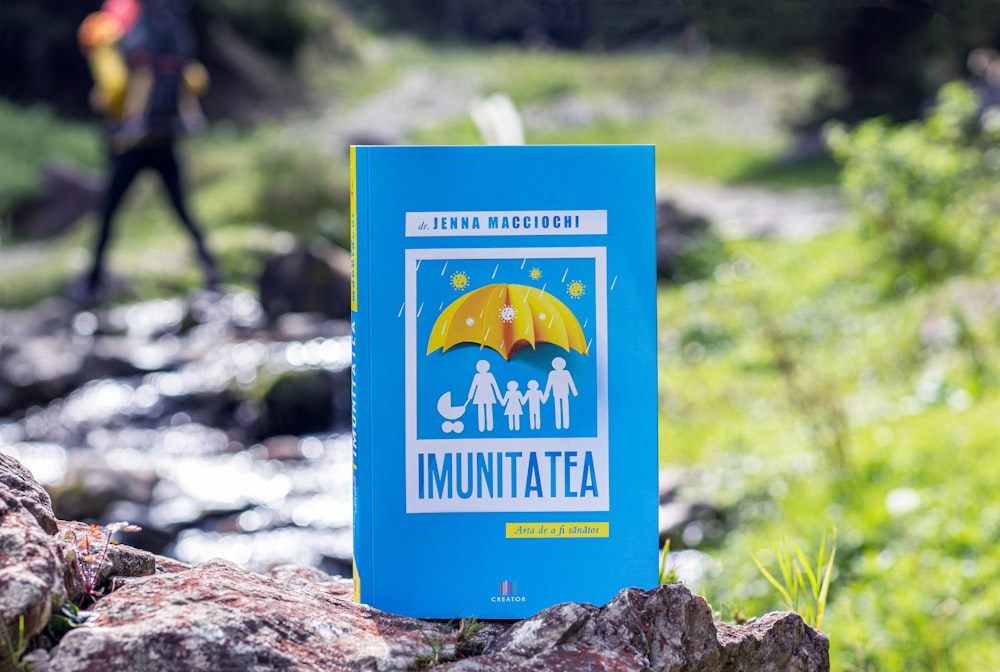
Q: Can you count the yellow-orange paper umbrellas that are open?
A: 1